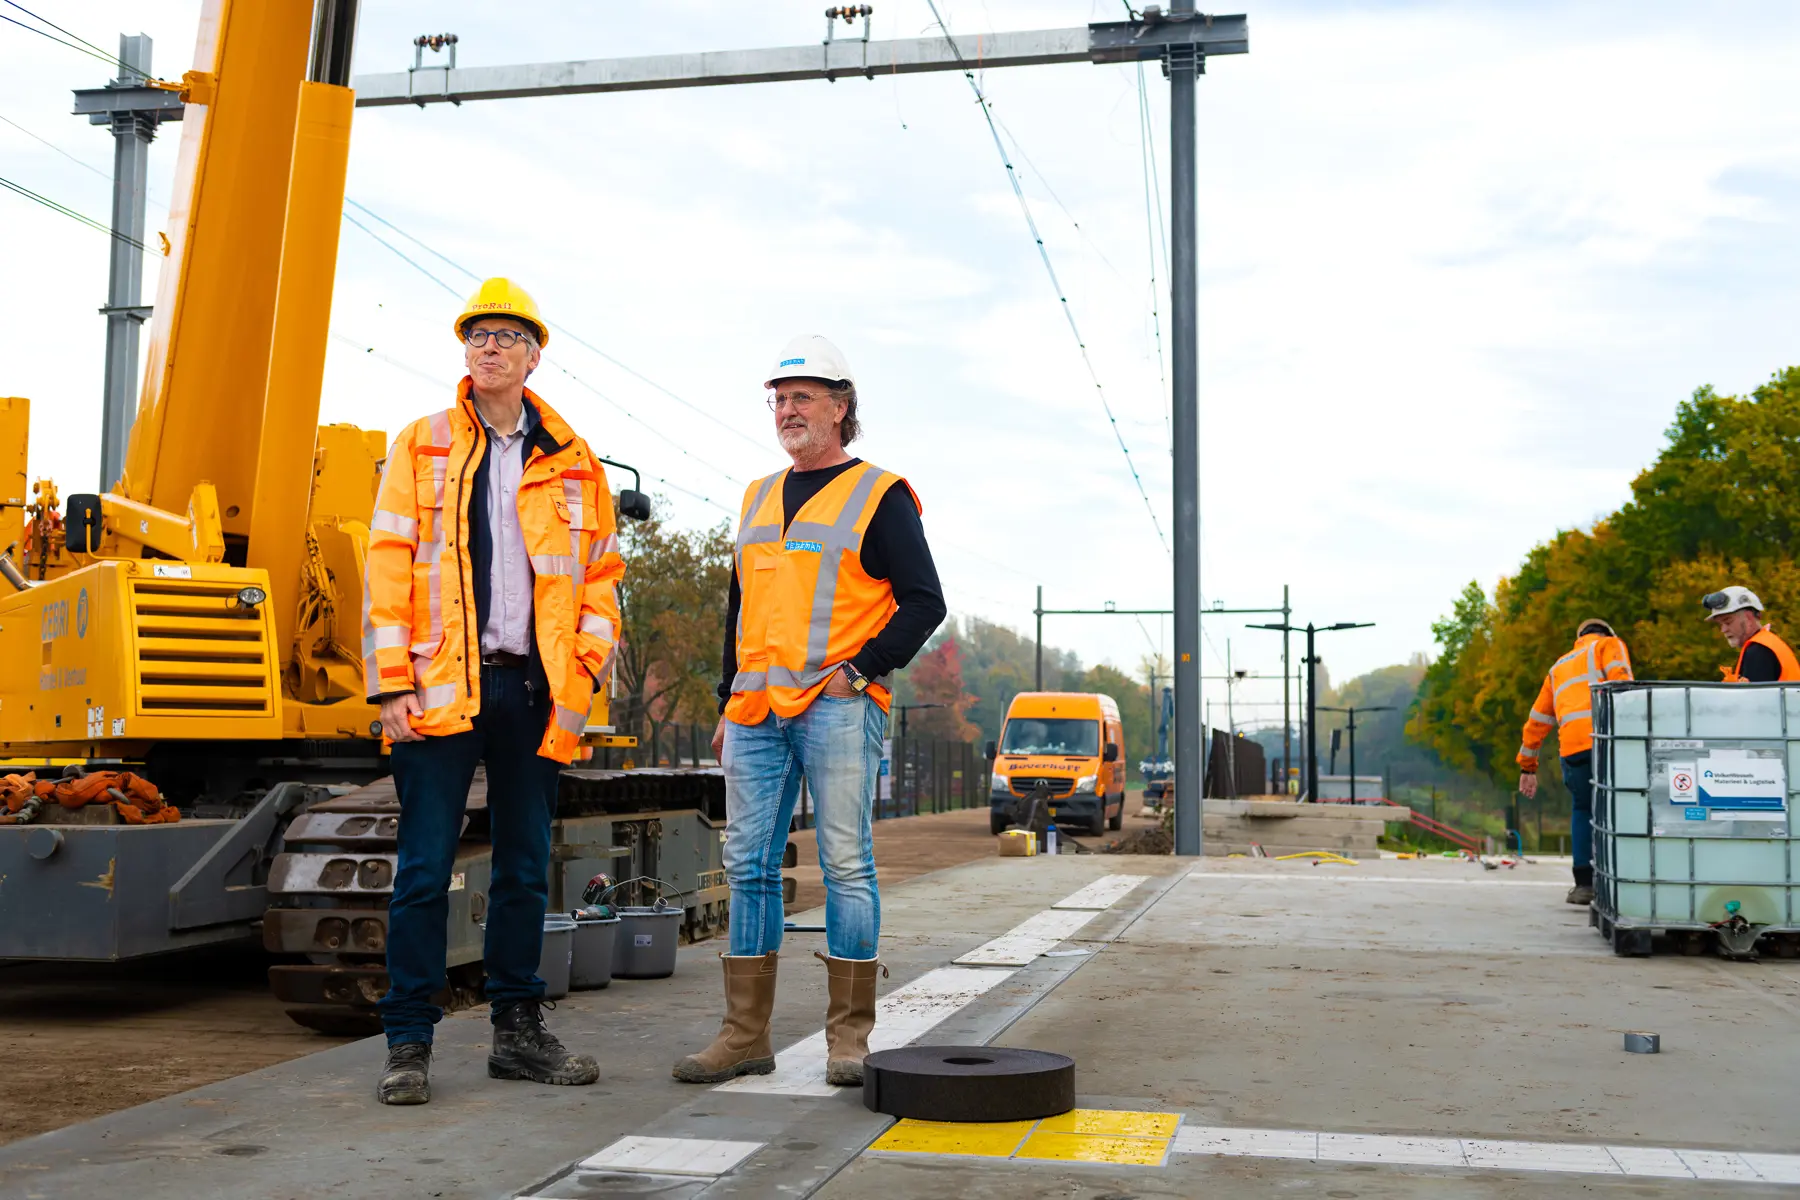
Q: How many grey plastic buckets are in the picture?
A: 3